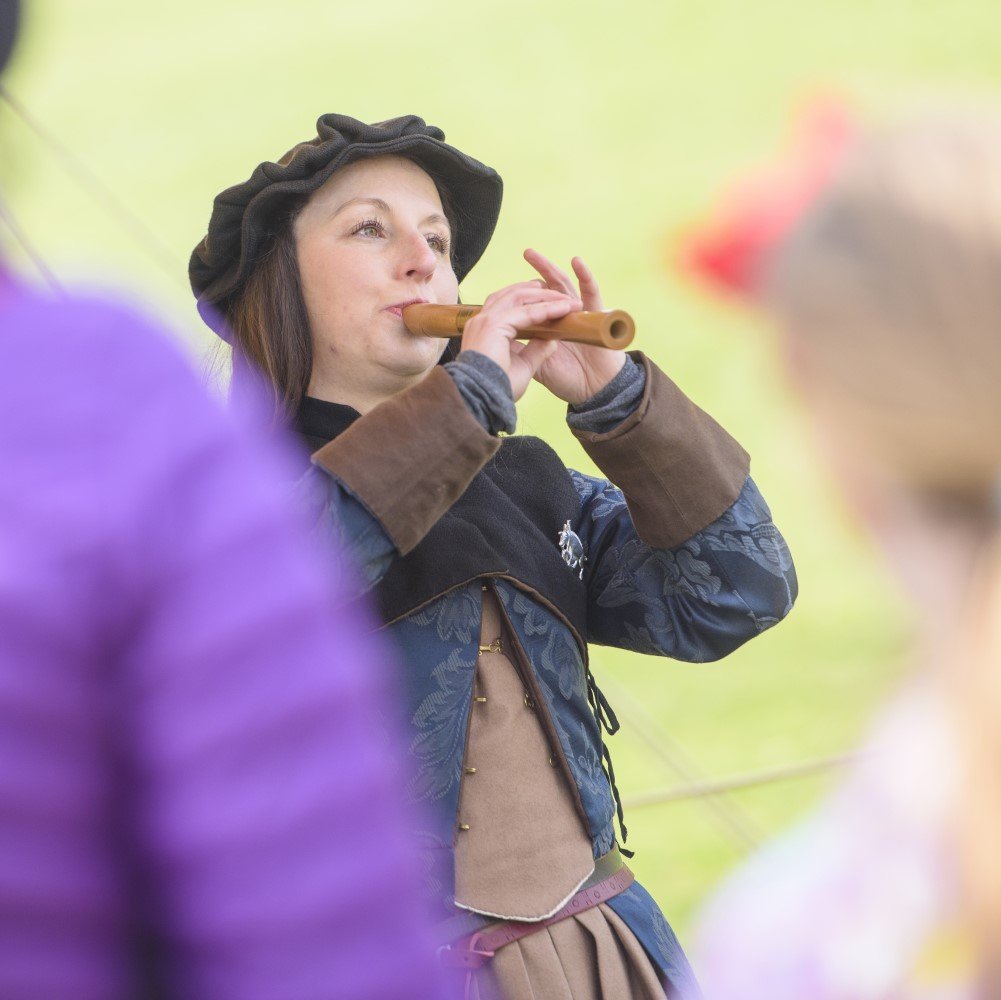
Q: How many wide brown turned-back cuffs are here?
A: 2